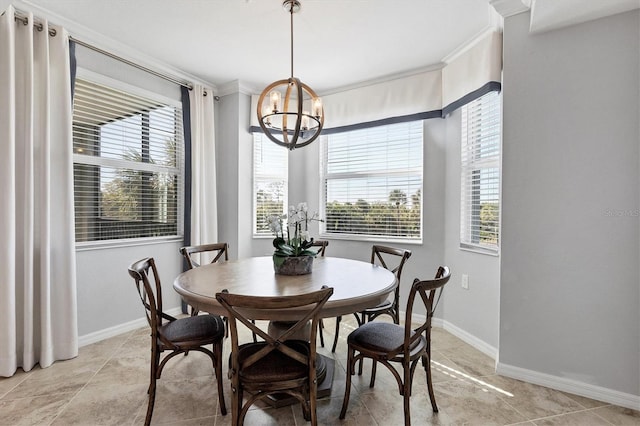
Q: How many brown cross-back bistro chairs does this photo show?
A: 6